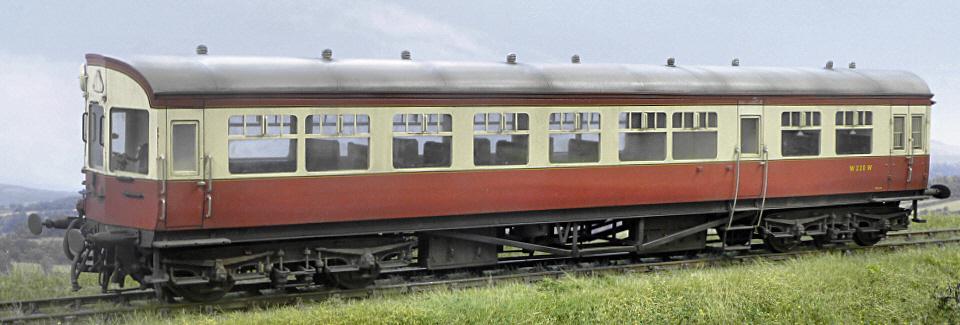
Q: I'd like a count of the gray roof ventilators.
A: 9